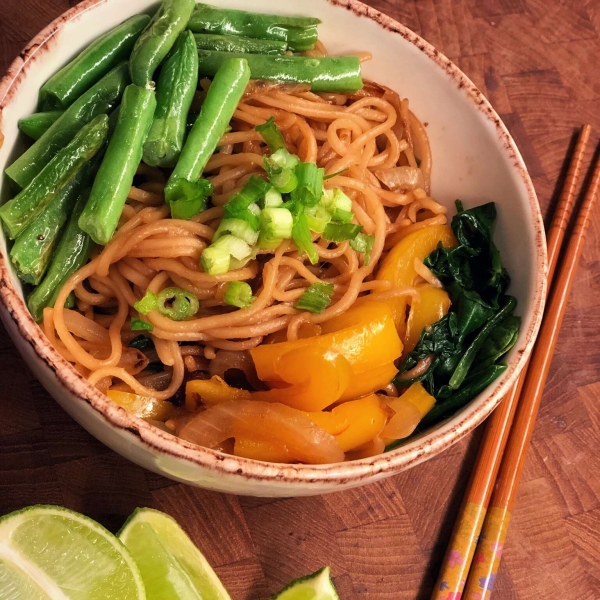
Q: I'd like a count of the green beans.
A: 13